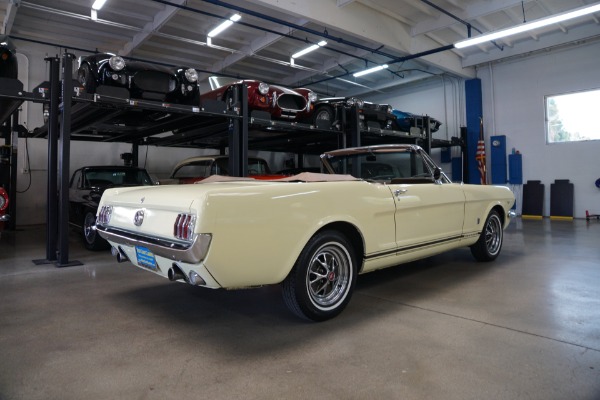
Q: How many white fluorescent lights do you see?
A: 5